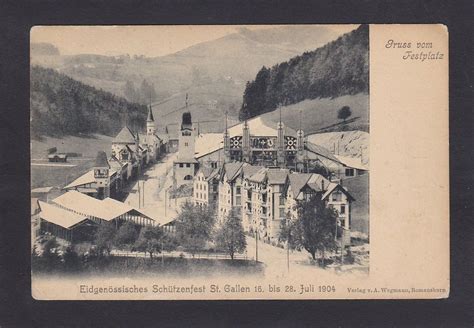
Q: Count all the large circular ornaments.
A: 2